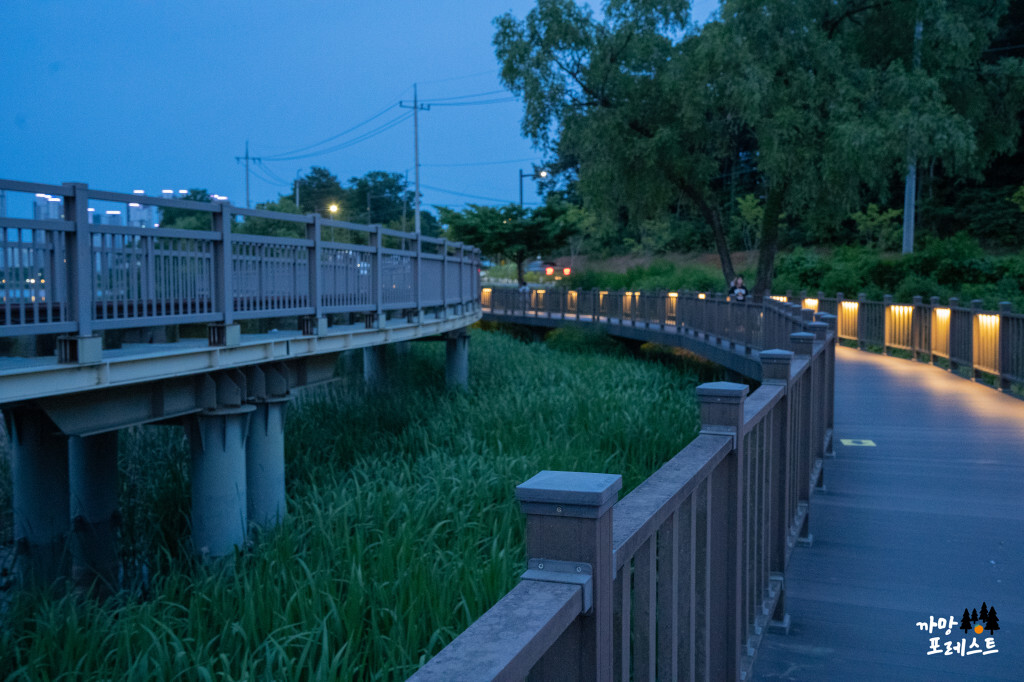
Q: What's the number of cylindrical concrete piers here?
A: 6